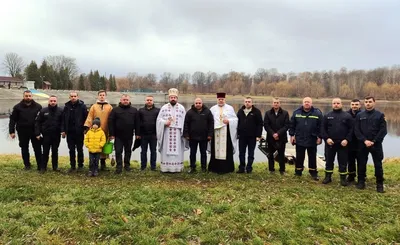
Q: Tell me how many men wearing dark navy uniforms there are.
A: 4